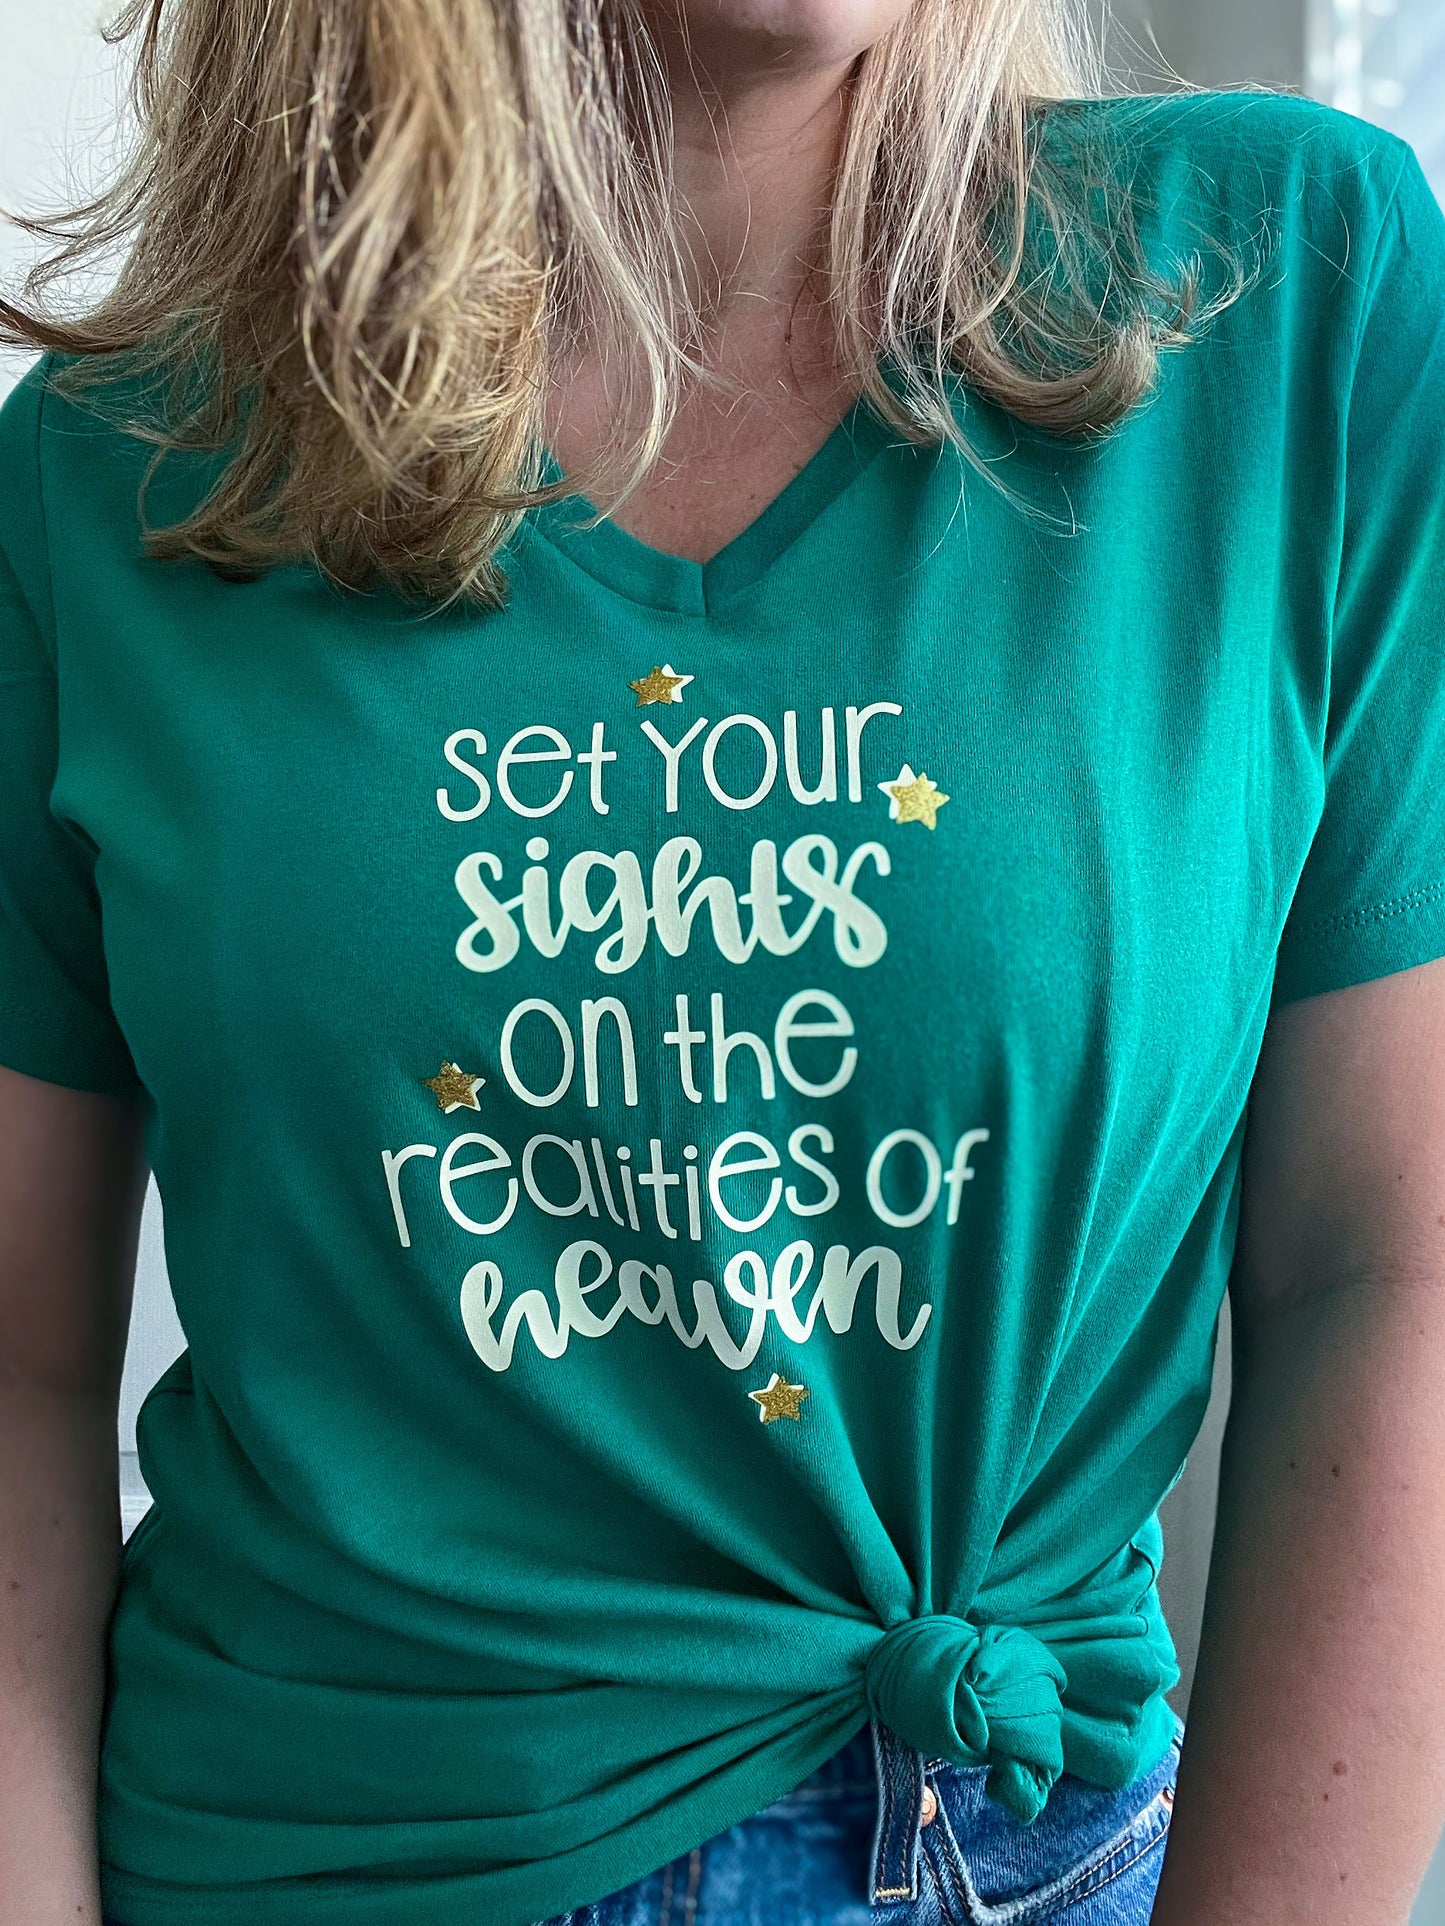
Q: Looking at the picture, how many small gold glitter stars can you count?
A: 4